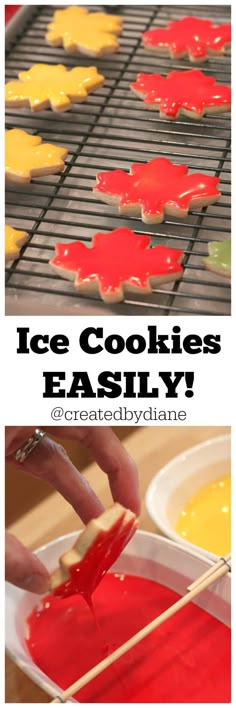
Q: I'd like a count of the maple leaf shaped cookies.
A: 10